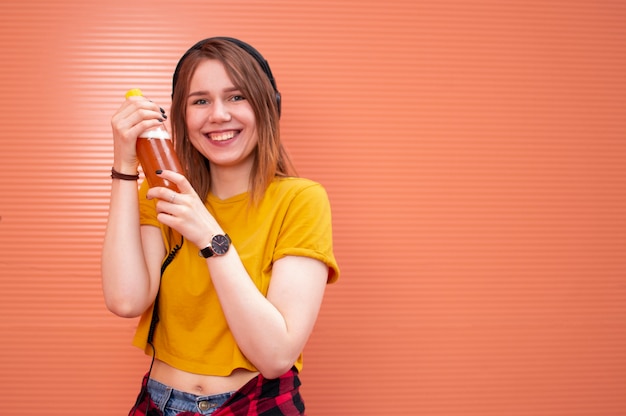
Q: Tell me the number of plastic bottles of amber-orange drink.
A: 1